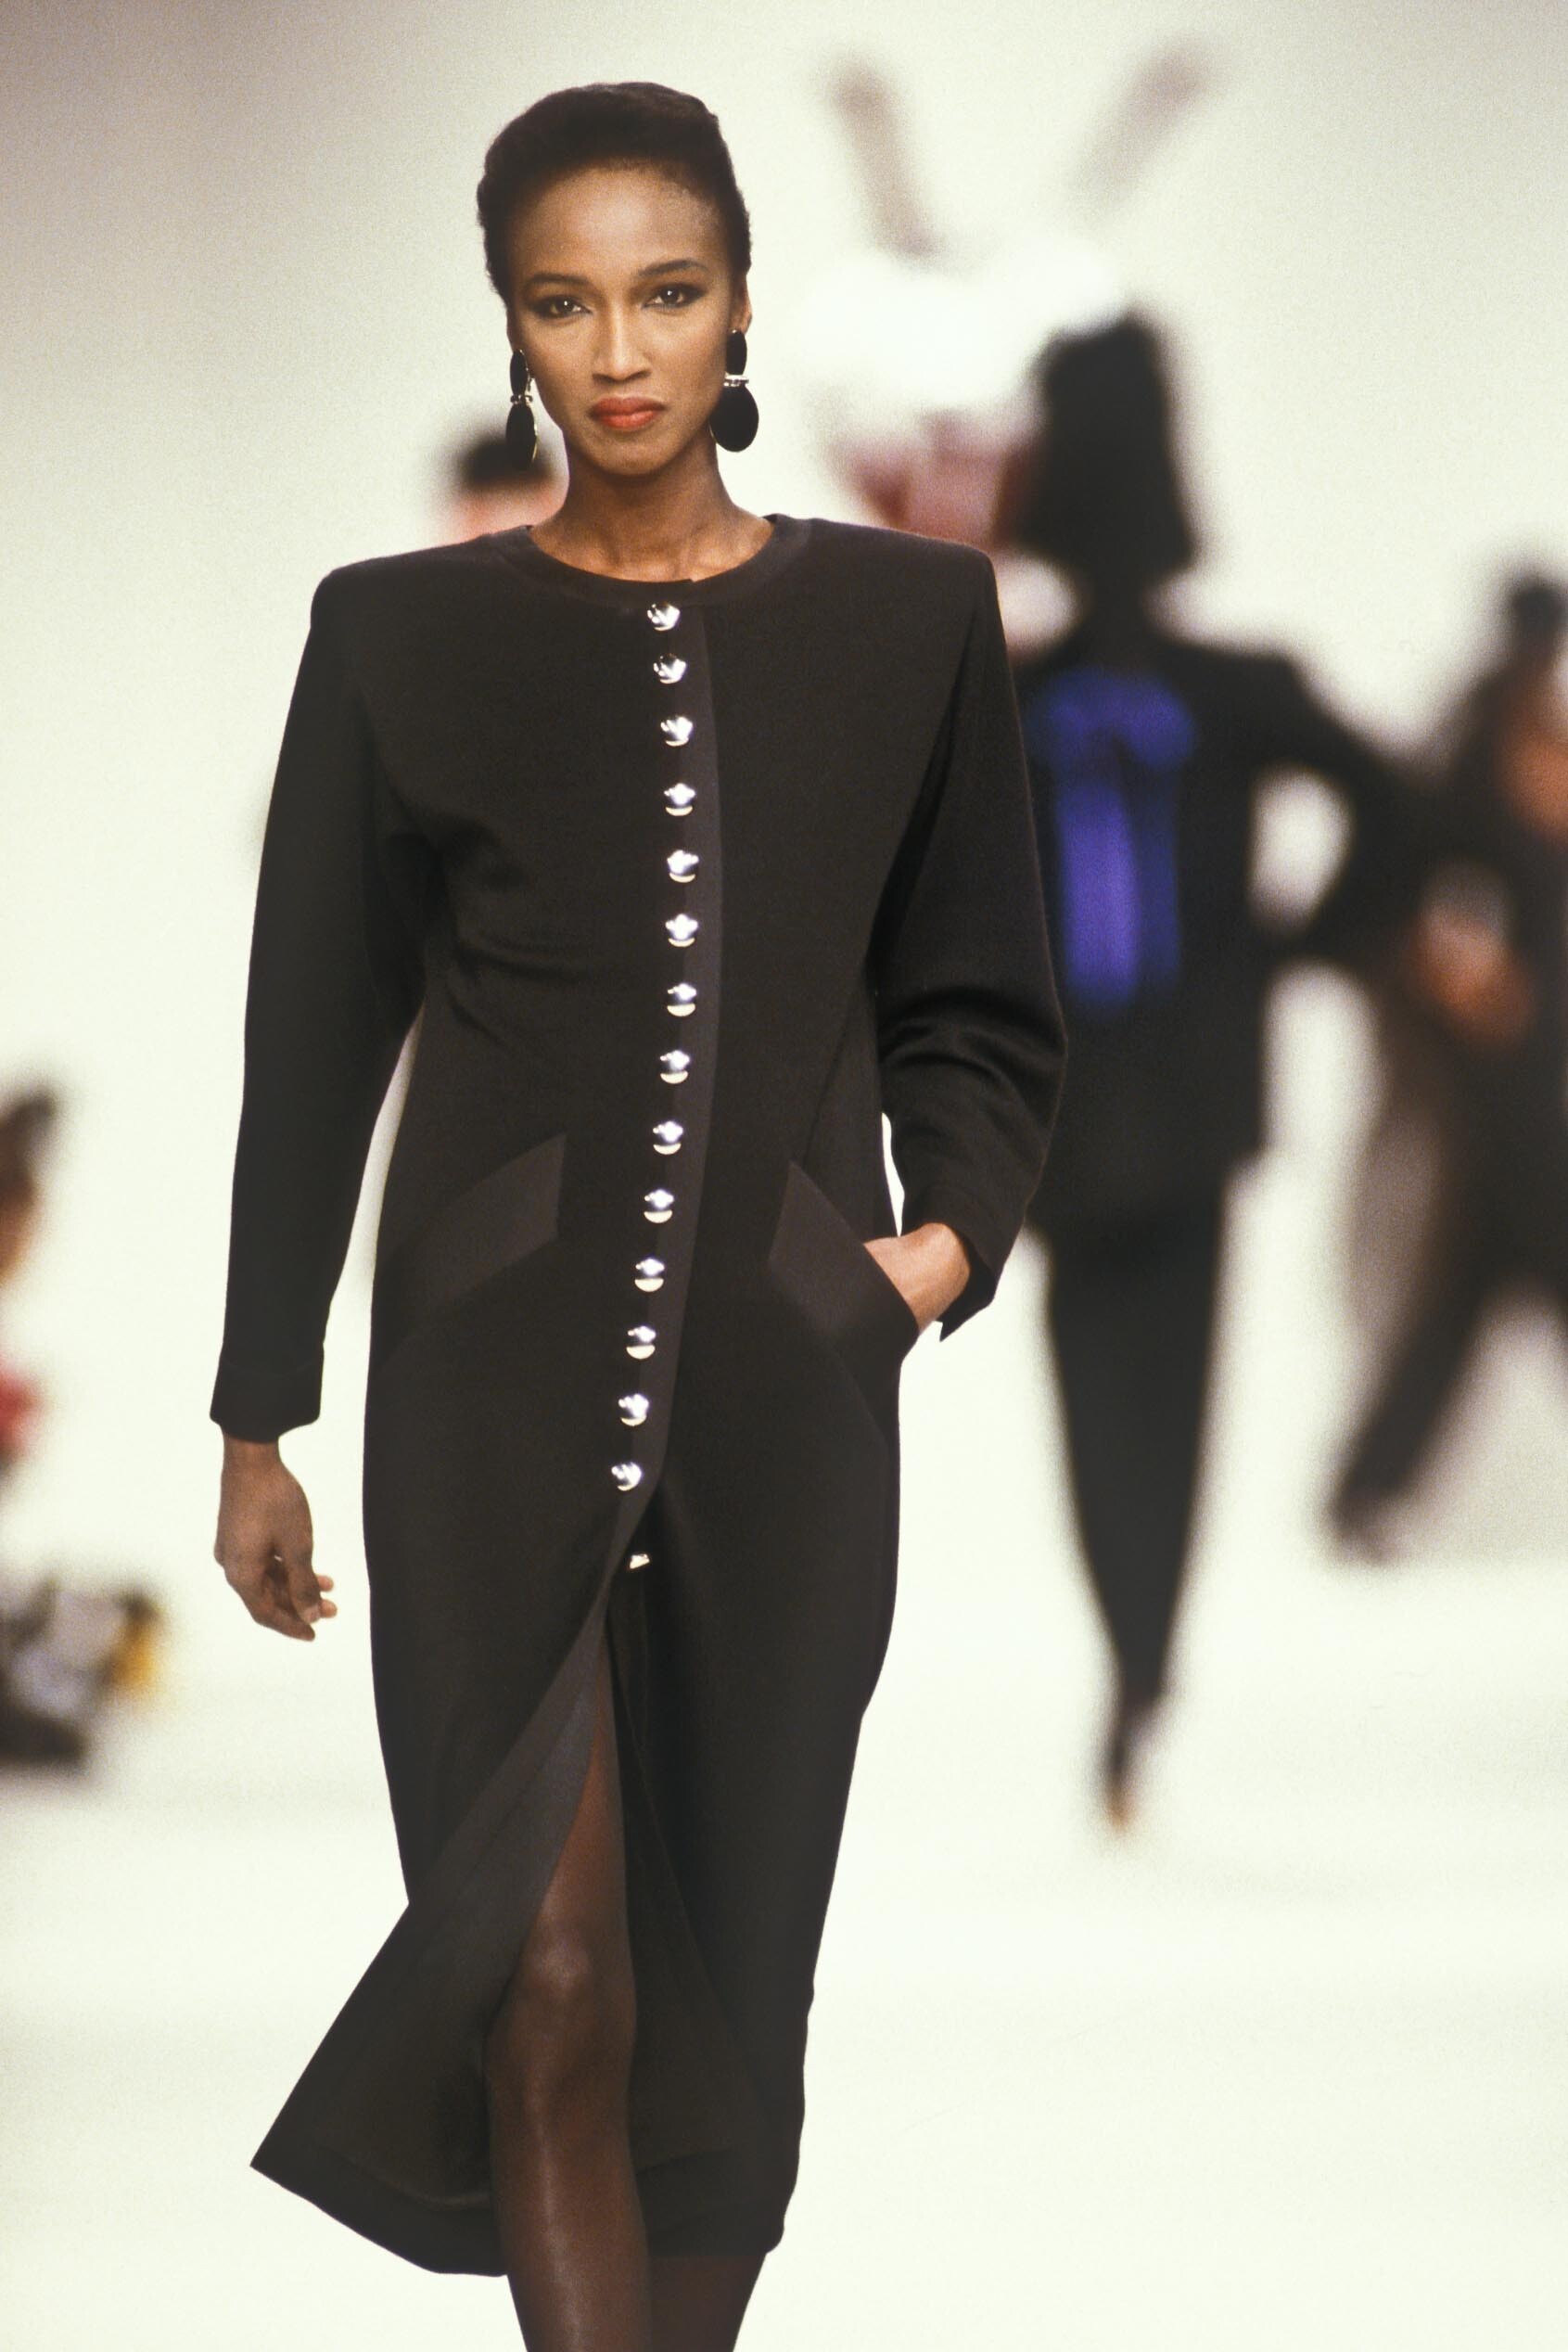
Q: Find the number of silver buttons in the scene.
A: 15